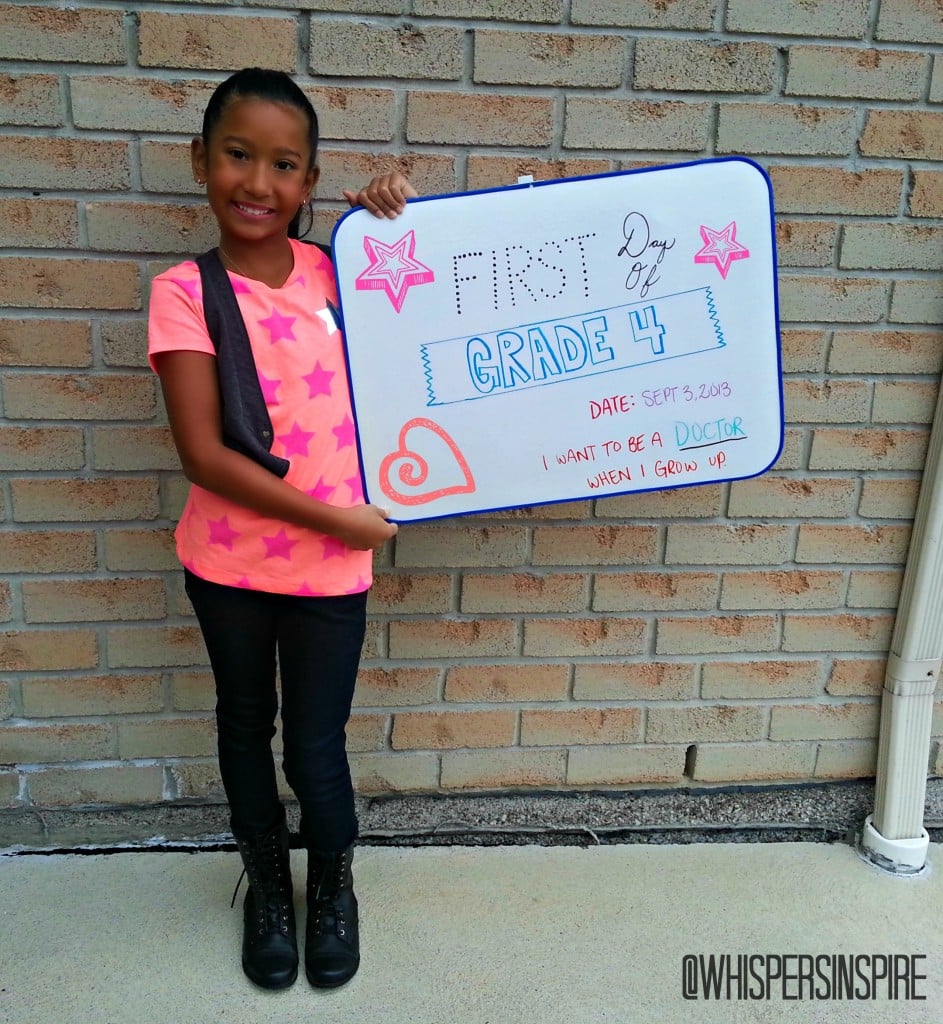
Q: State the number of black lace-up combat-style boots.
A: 2